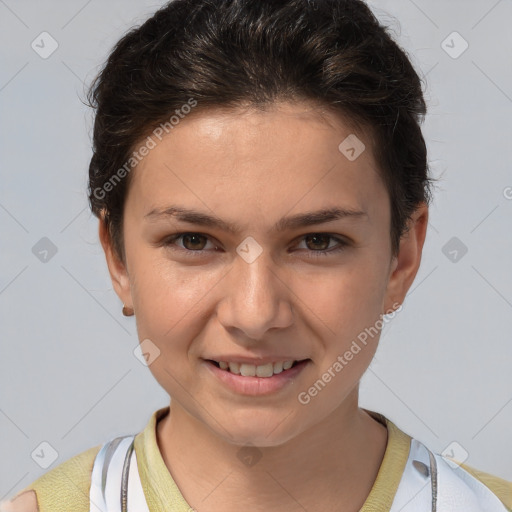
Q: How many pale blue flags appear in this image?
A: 0